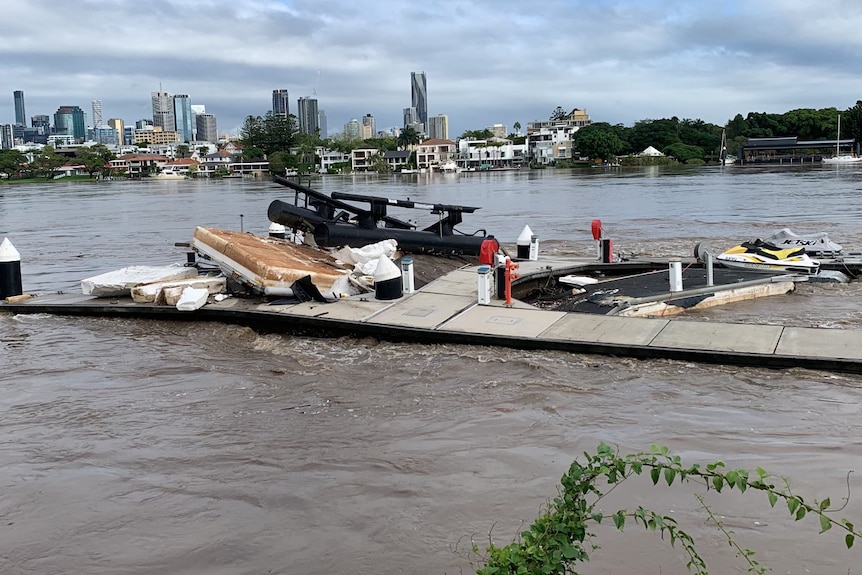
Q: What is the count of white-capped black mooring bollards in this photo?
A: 4